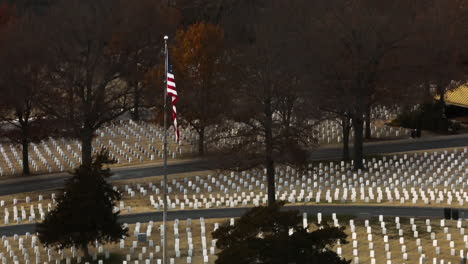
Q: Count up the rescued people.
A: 0